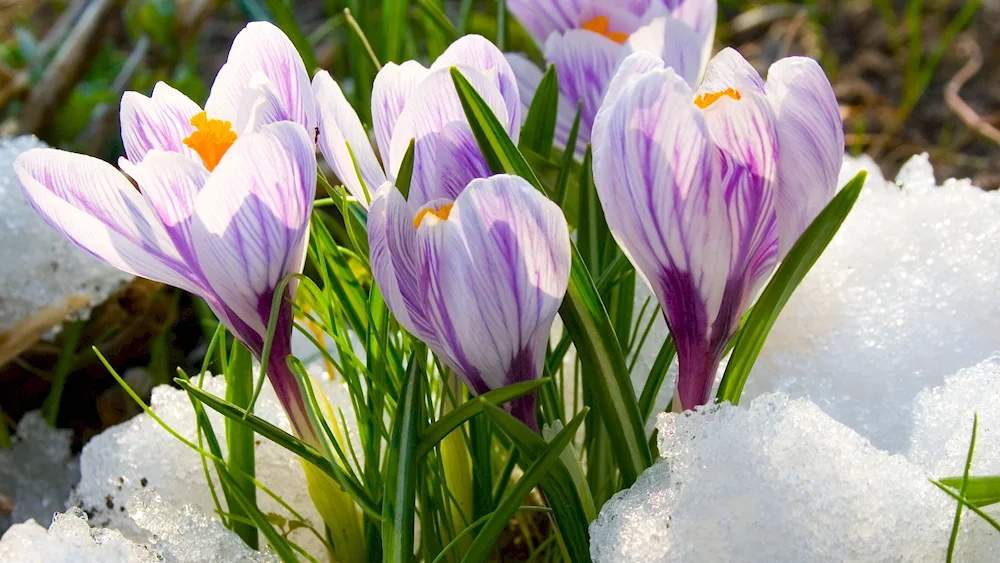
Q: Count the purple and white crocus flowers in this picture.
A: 5